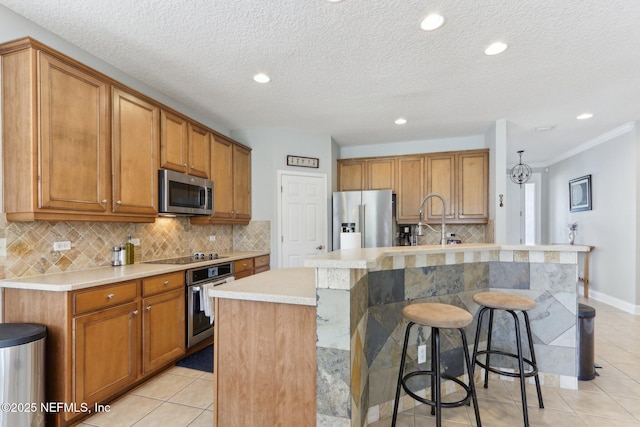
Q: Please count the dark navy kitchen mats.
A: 1